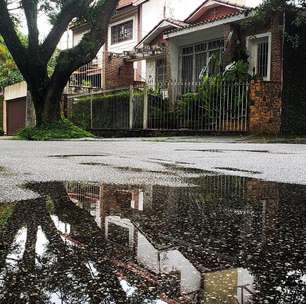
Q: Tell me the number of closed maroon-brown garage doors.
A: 1